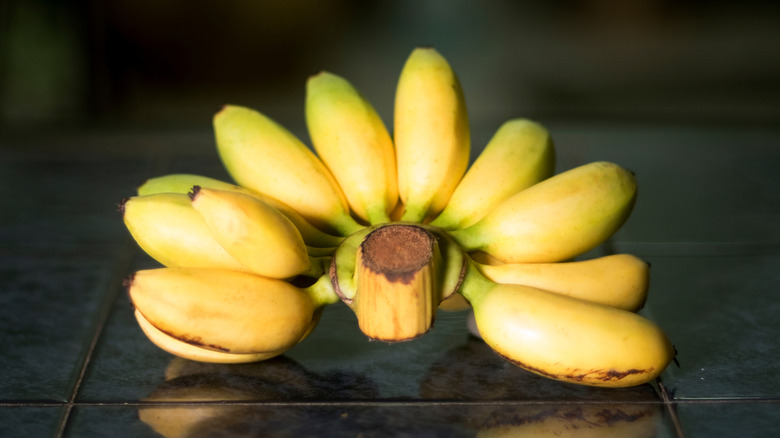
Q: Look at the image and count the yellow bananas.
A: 12